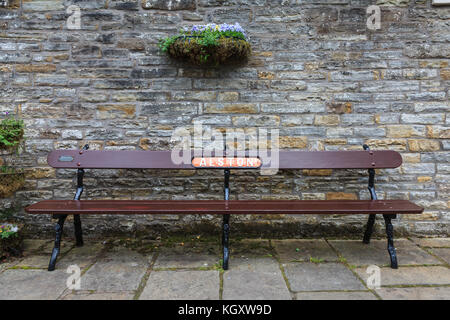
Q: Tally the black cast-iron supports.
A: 3